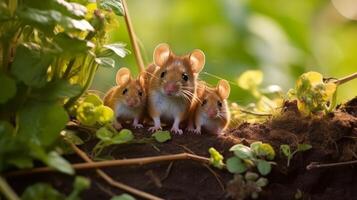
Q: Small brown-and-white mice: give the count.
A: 3